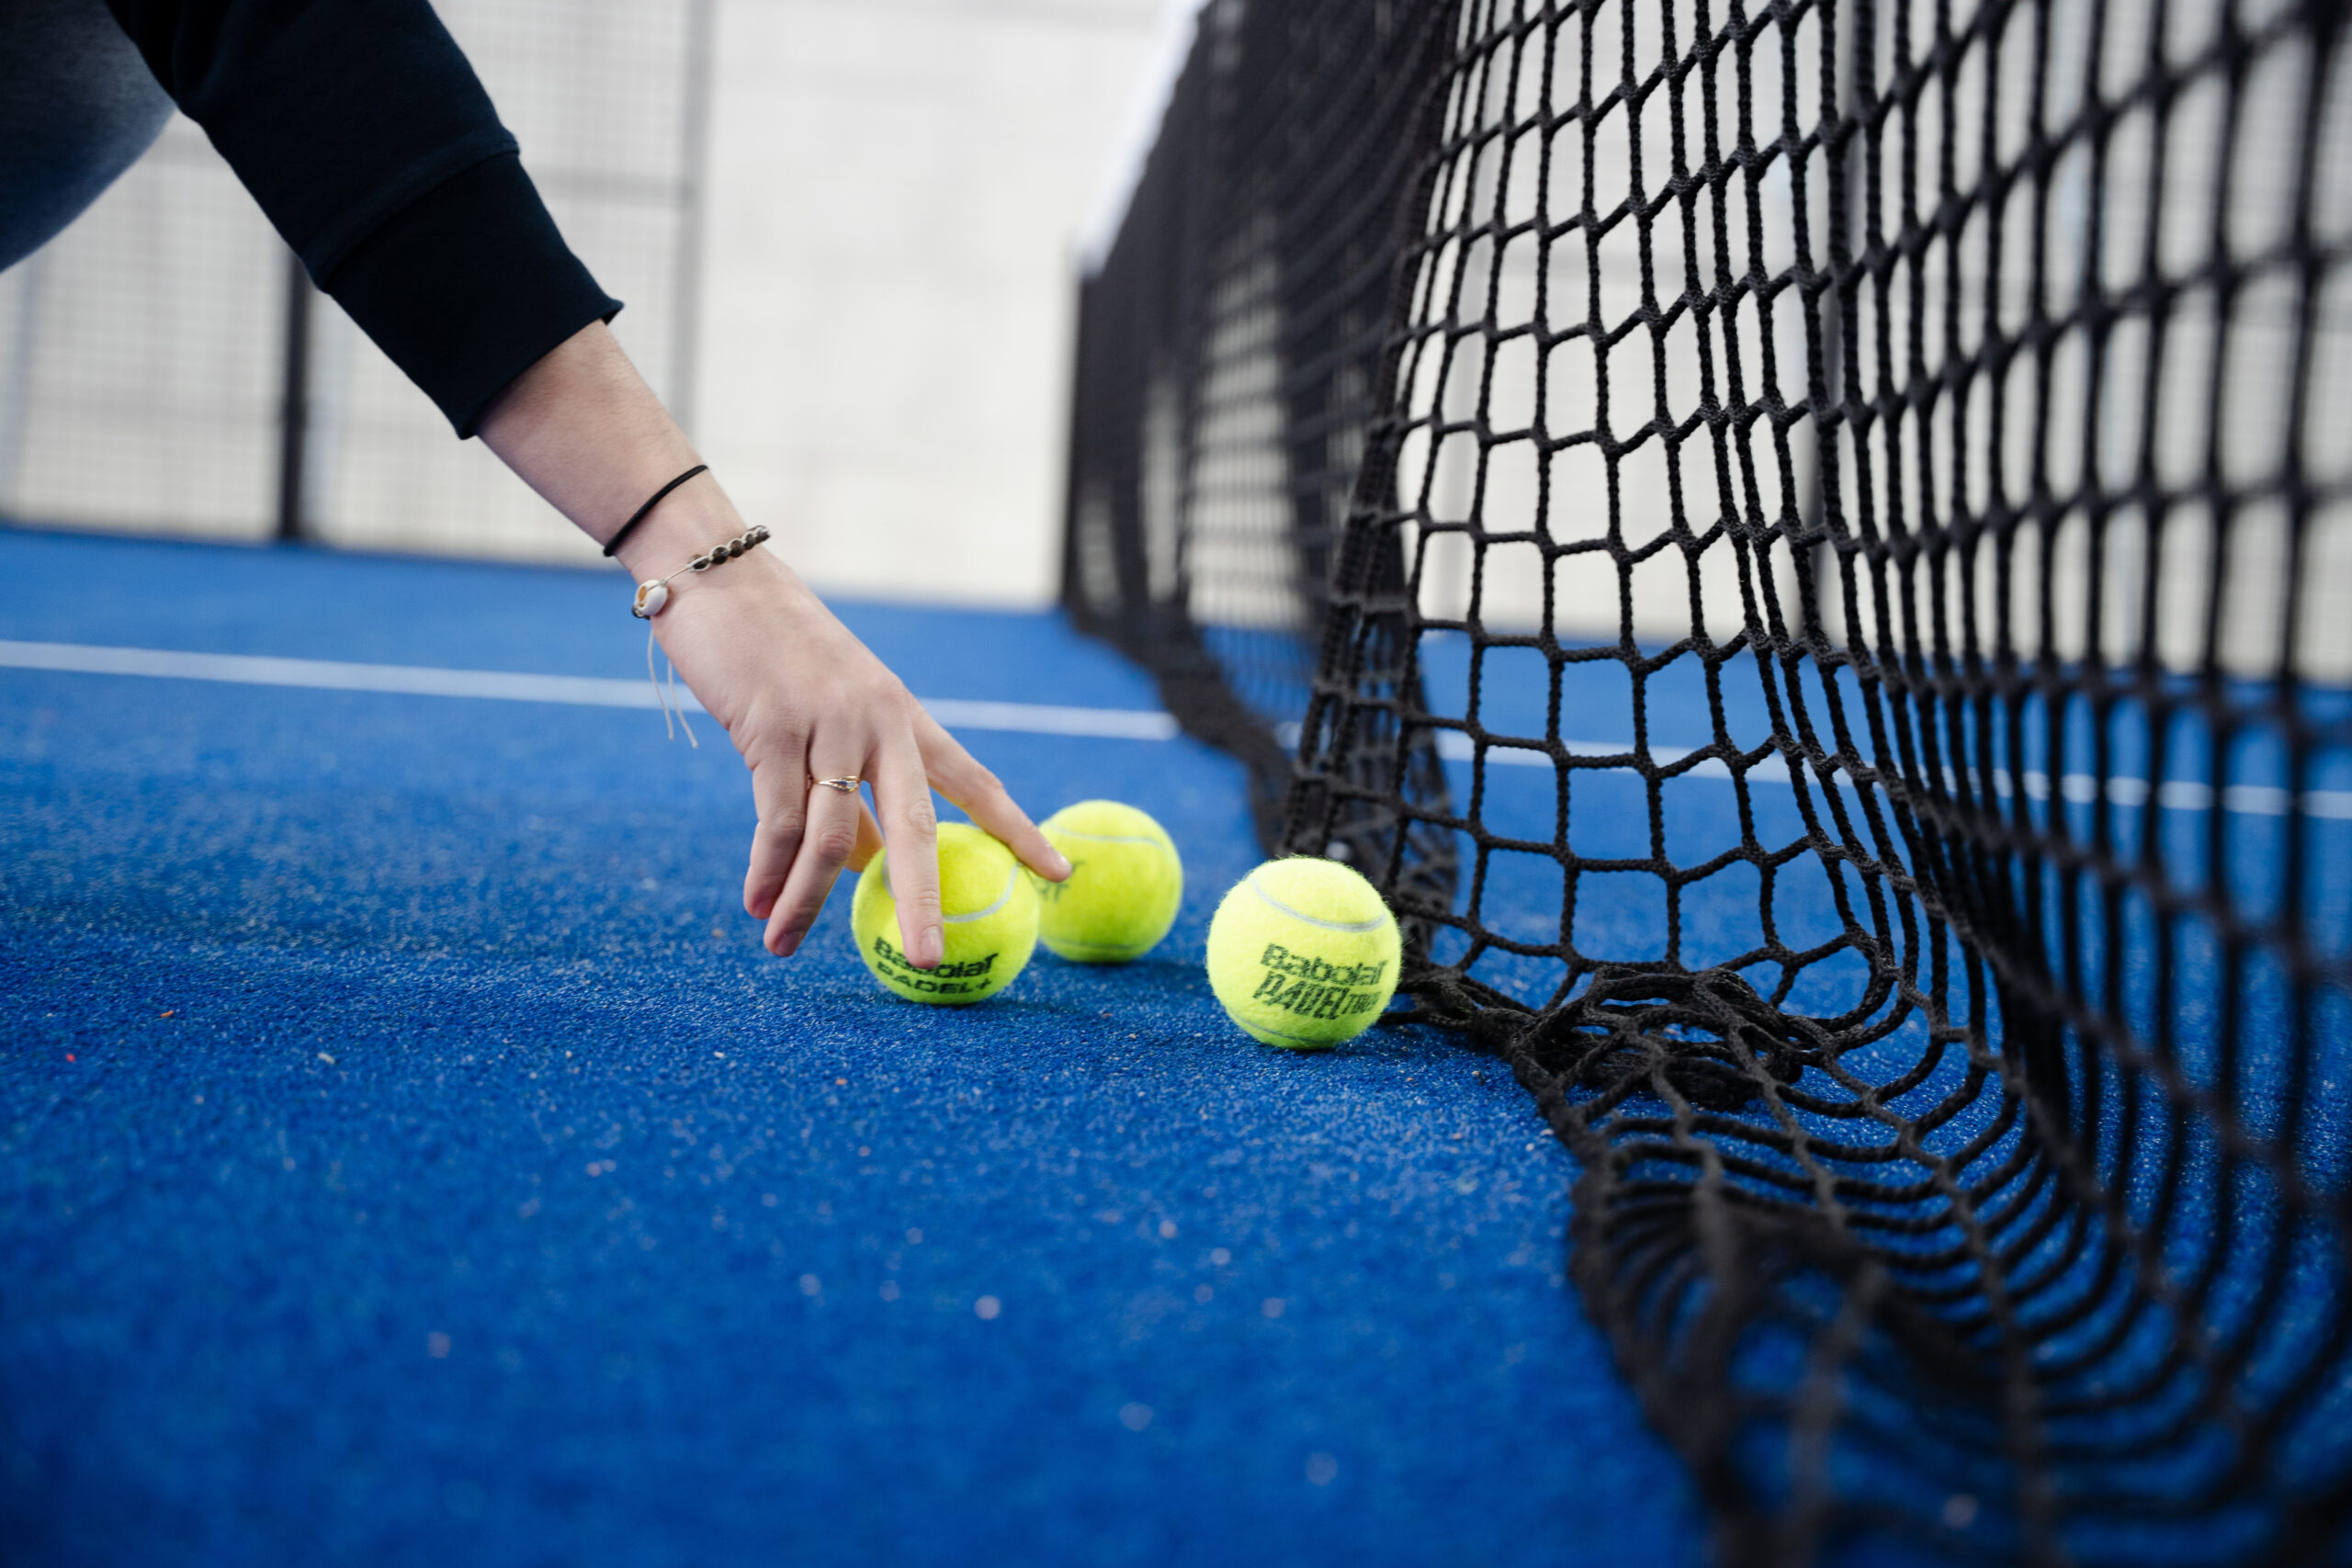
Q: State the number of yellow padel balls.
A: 3